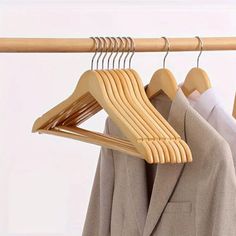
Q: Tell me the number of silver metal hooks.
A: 10